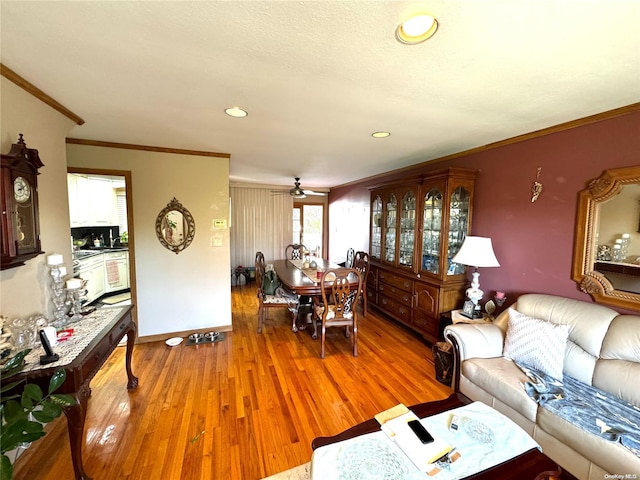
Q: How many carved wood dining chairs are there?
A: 5